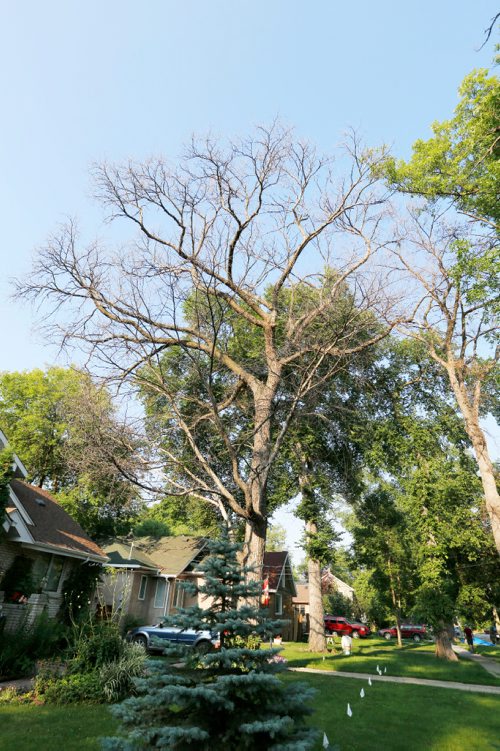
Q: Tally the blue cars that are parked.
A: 1